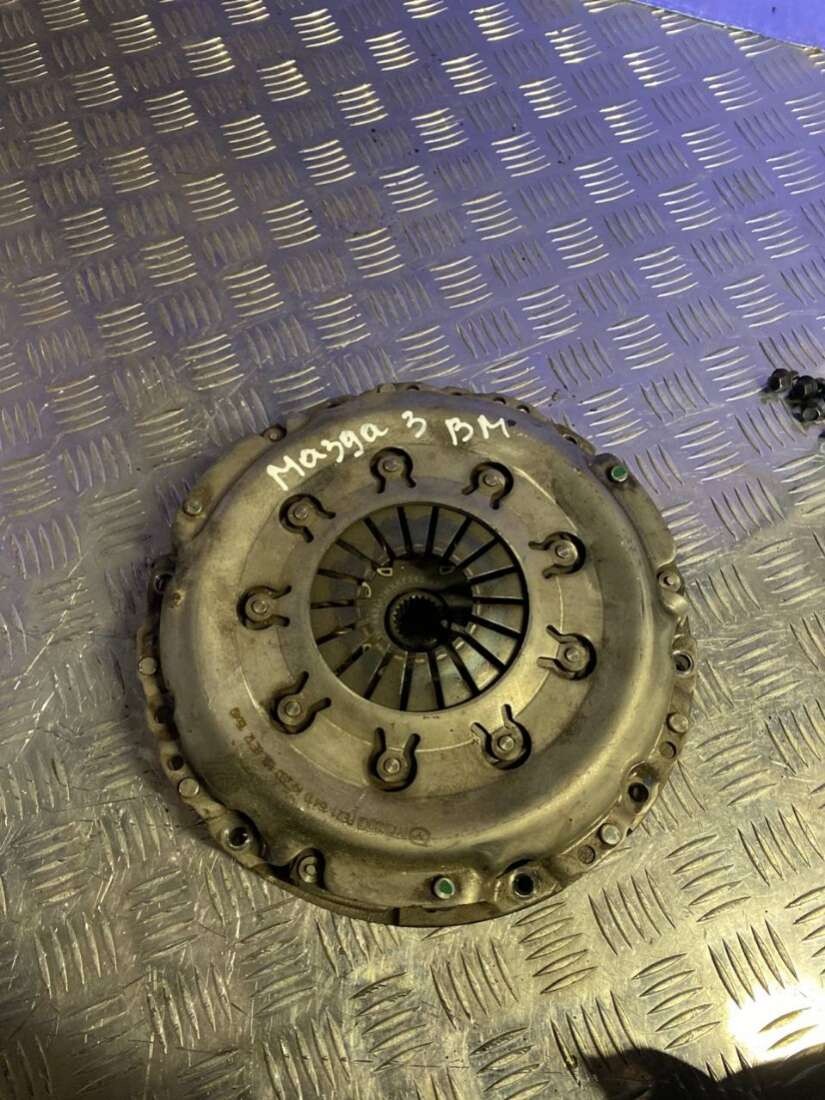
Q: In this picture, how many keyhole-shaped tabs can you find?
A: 9